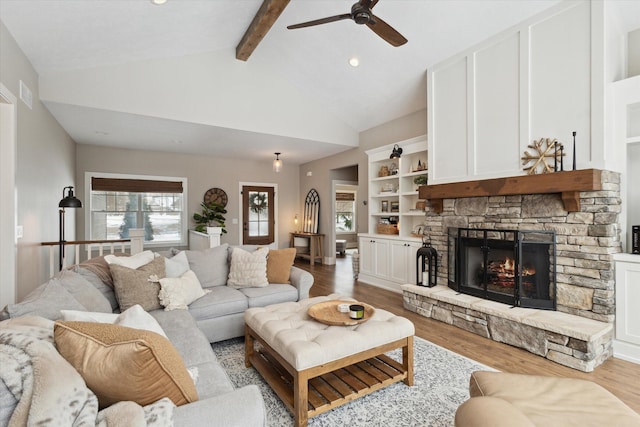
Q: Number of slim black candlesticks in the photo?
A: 3